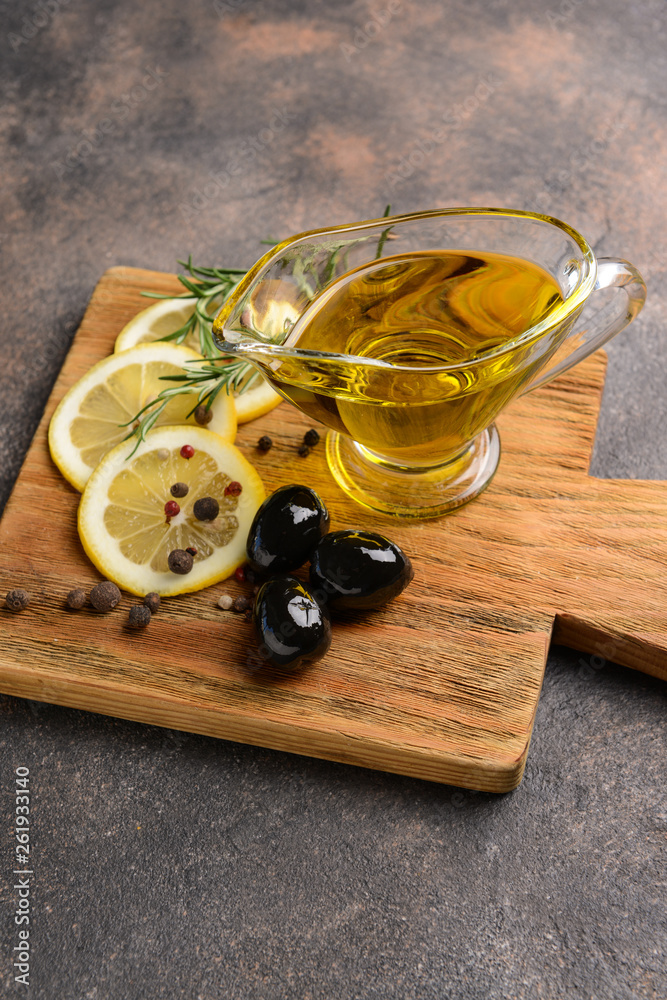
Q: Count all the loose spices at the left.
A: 5